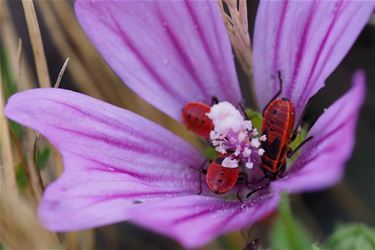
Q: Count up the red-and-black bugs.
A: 3